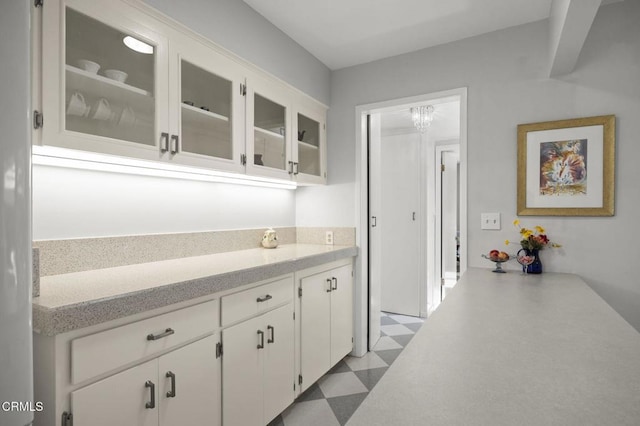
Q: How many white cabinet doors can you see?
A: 10